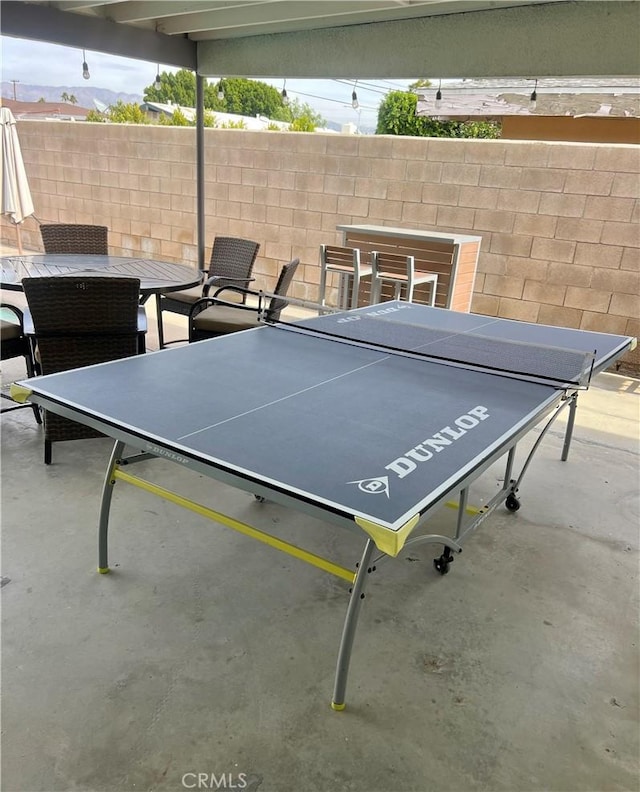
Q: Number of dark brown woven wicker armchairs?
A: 5